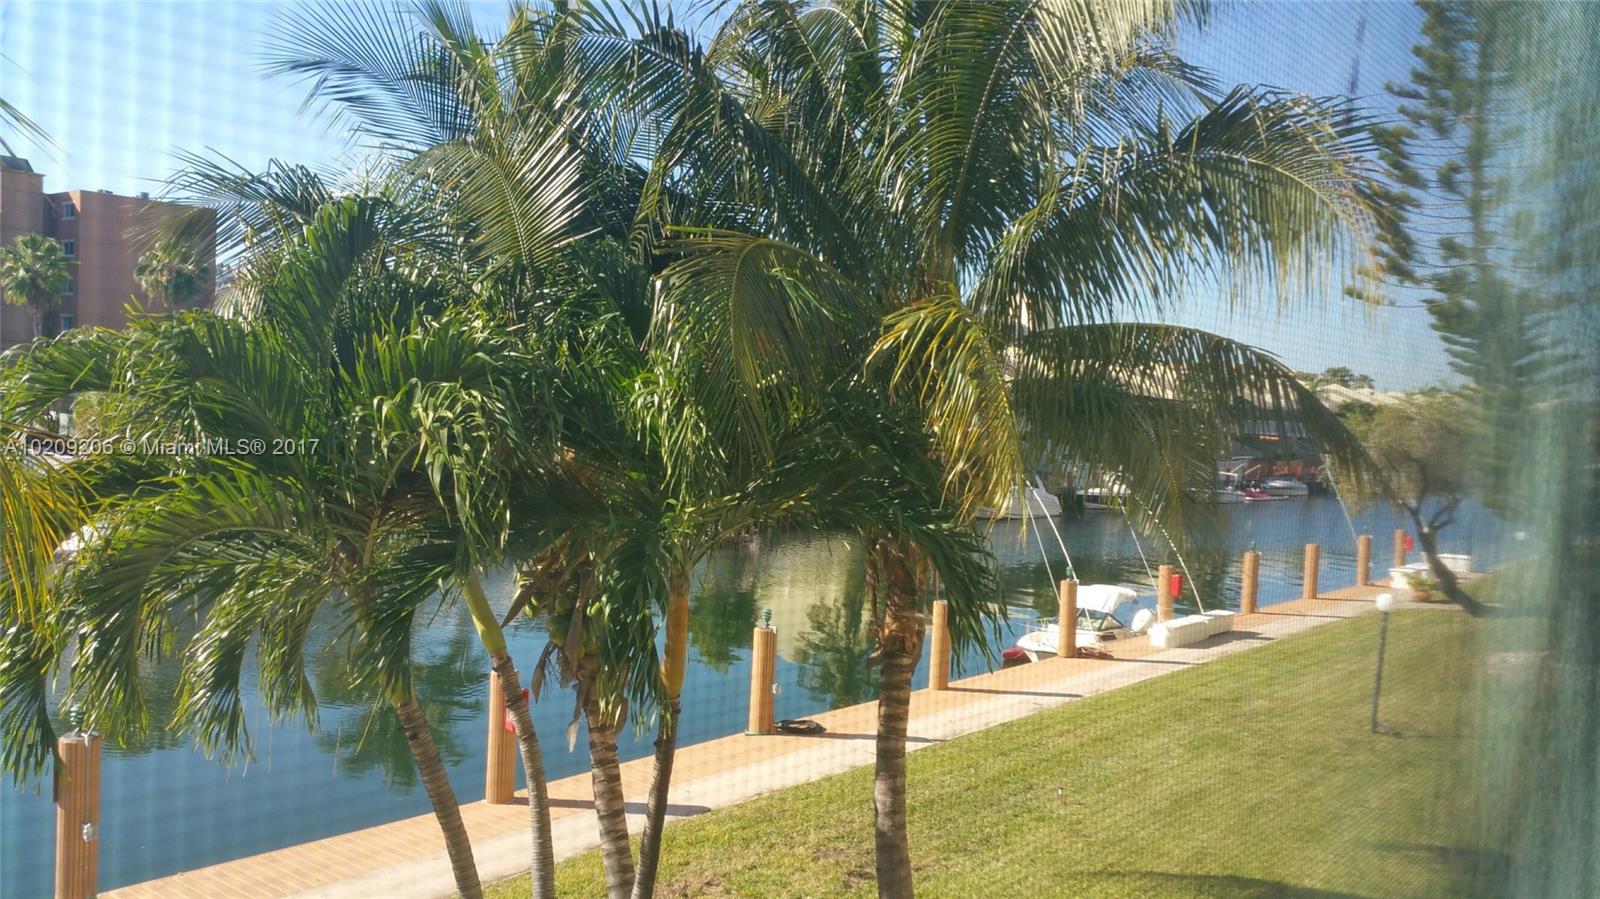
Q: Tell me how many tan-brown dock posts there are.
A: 10